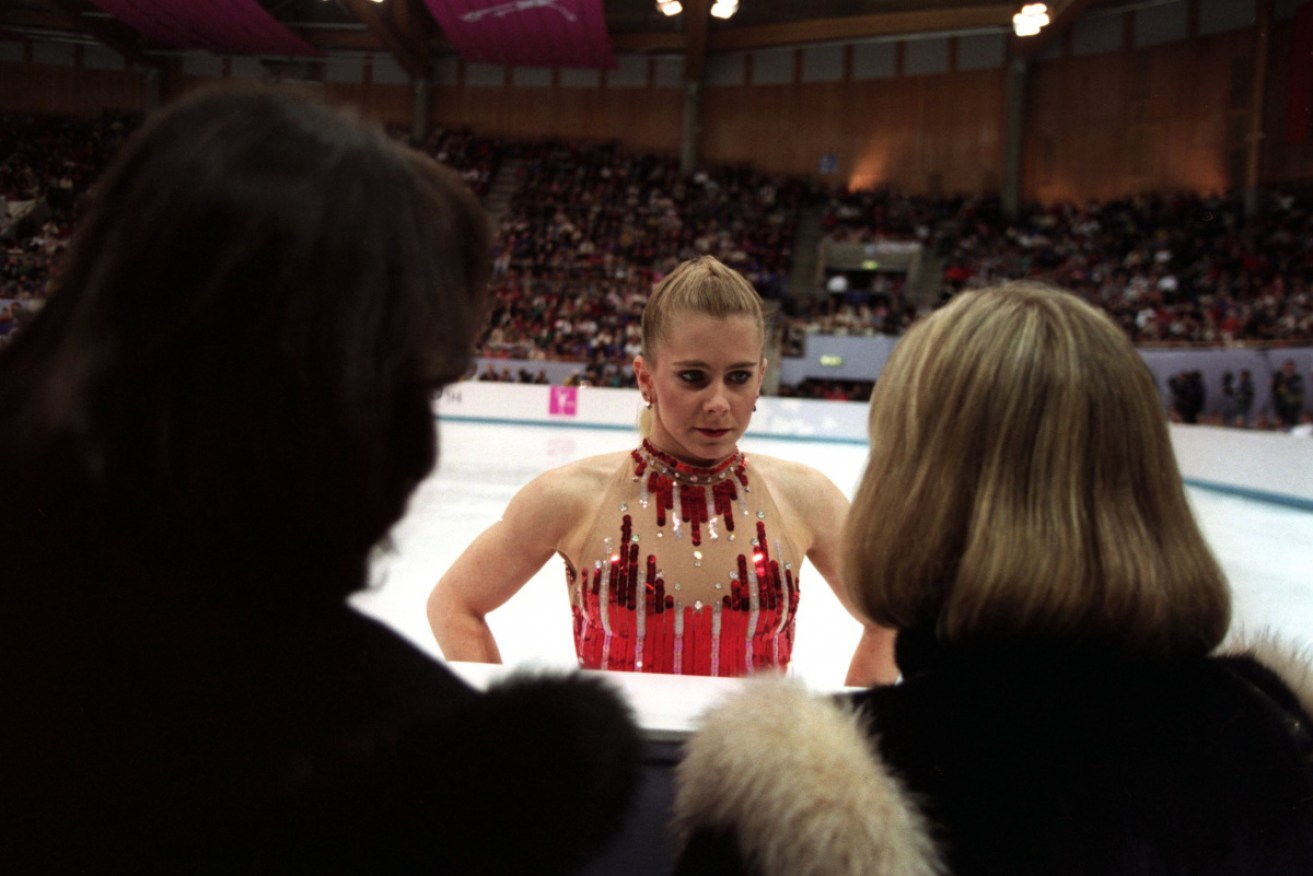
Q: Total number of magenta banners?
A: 2